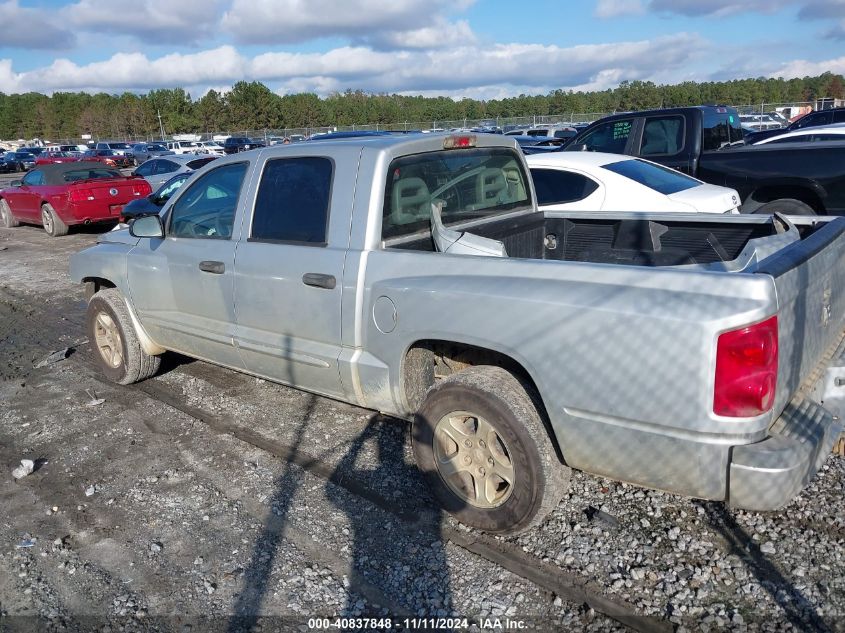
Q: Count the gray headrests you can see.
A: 2